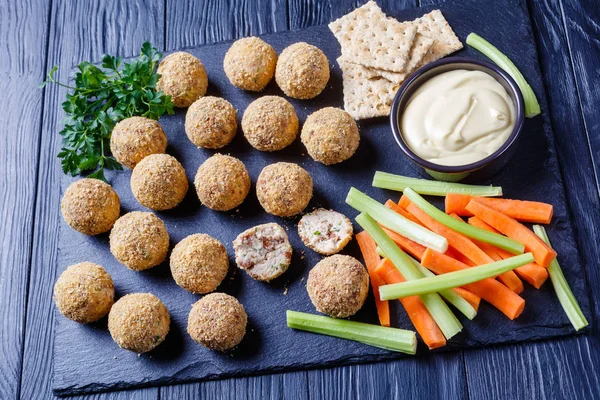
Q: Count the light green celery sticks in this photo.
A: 9